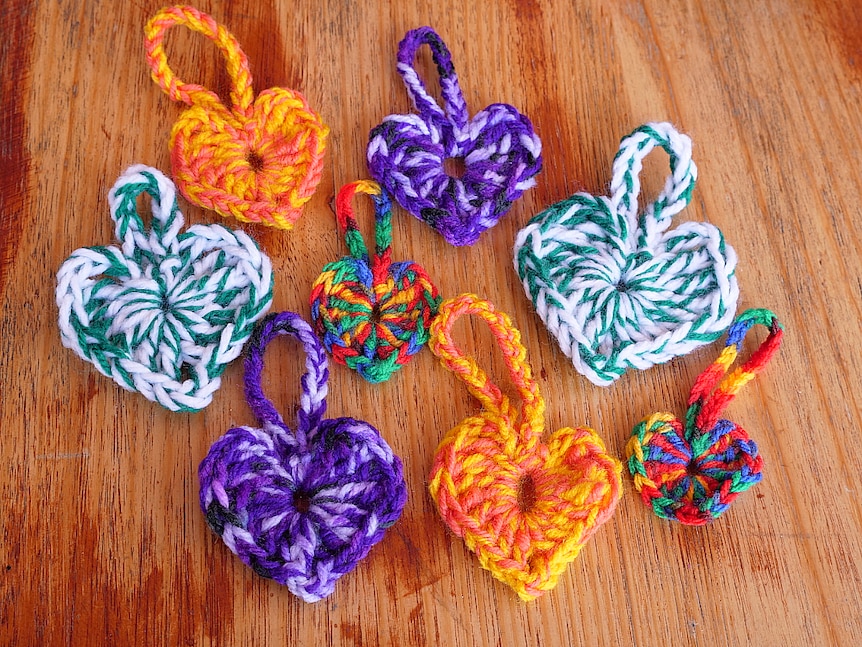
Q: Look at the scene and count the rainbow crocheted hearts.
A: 2